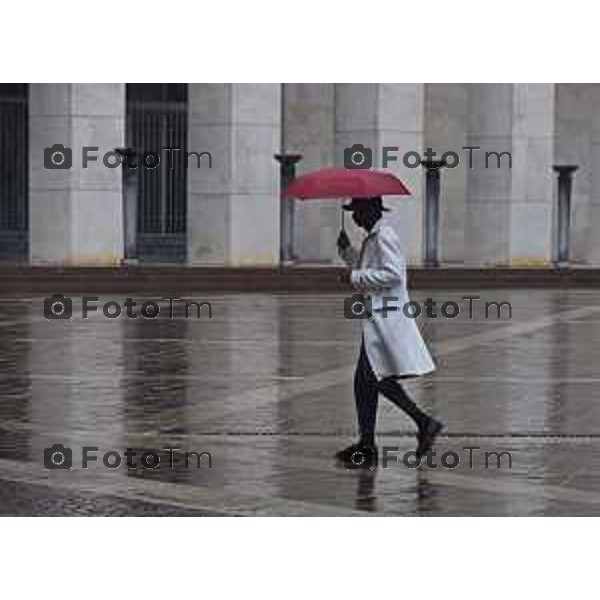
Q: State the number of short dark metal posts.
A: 4